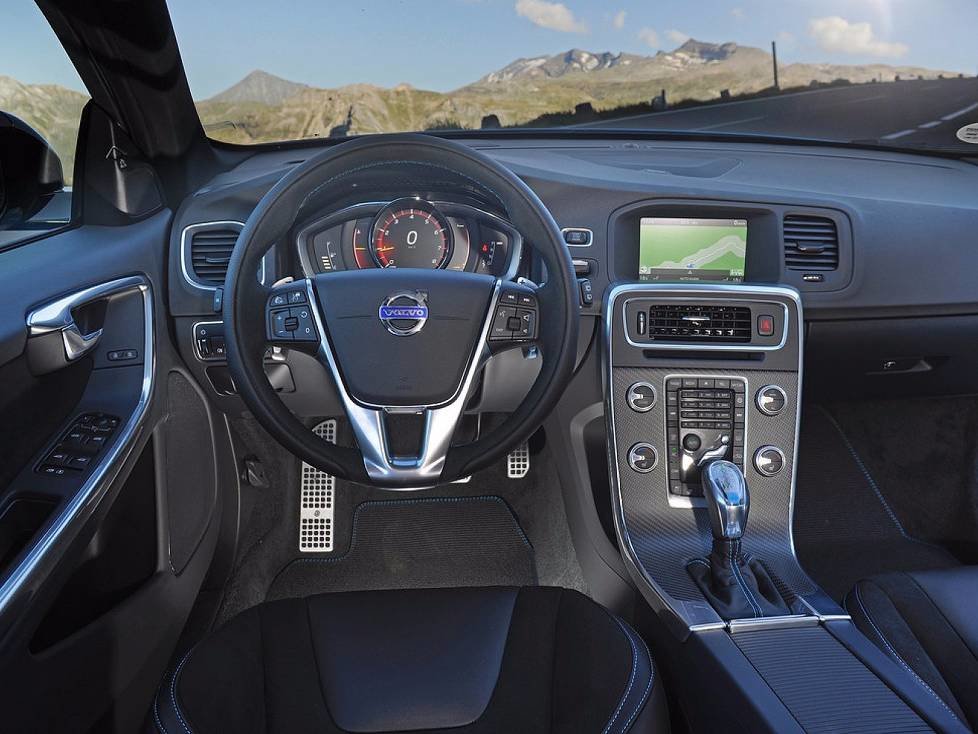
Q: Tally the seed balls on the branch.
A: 0